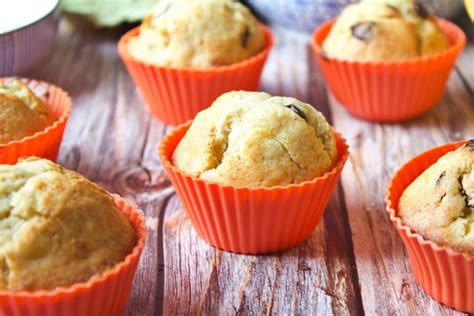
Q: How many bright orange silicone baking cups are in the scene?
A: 6